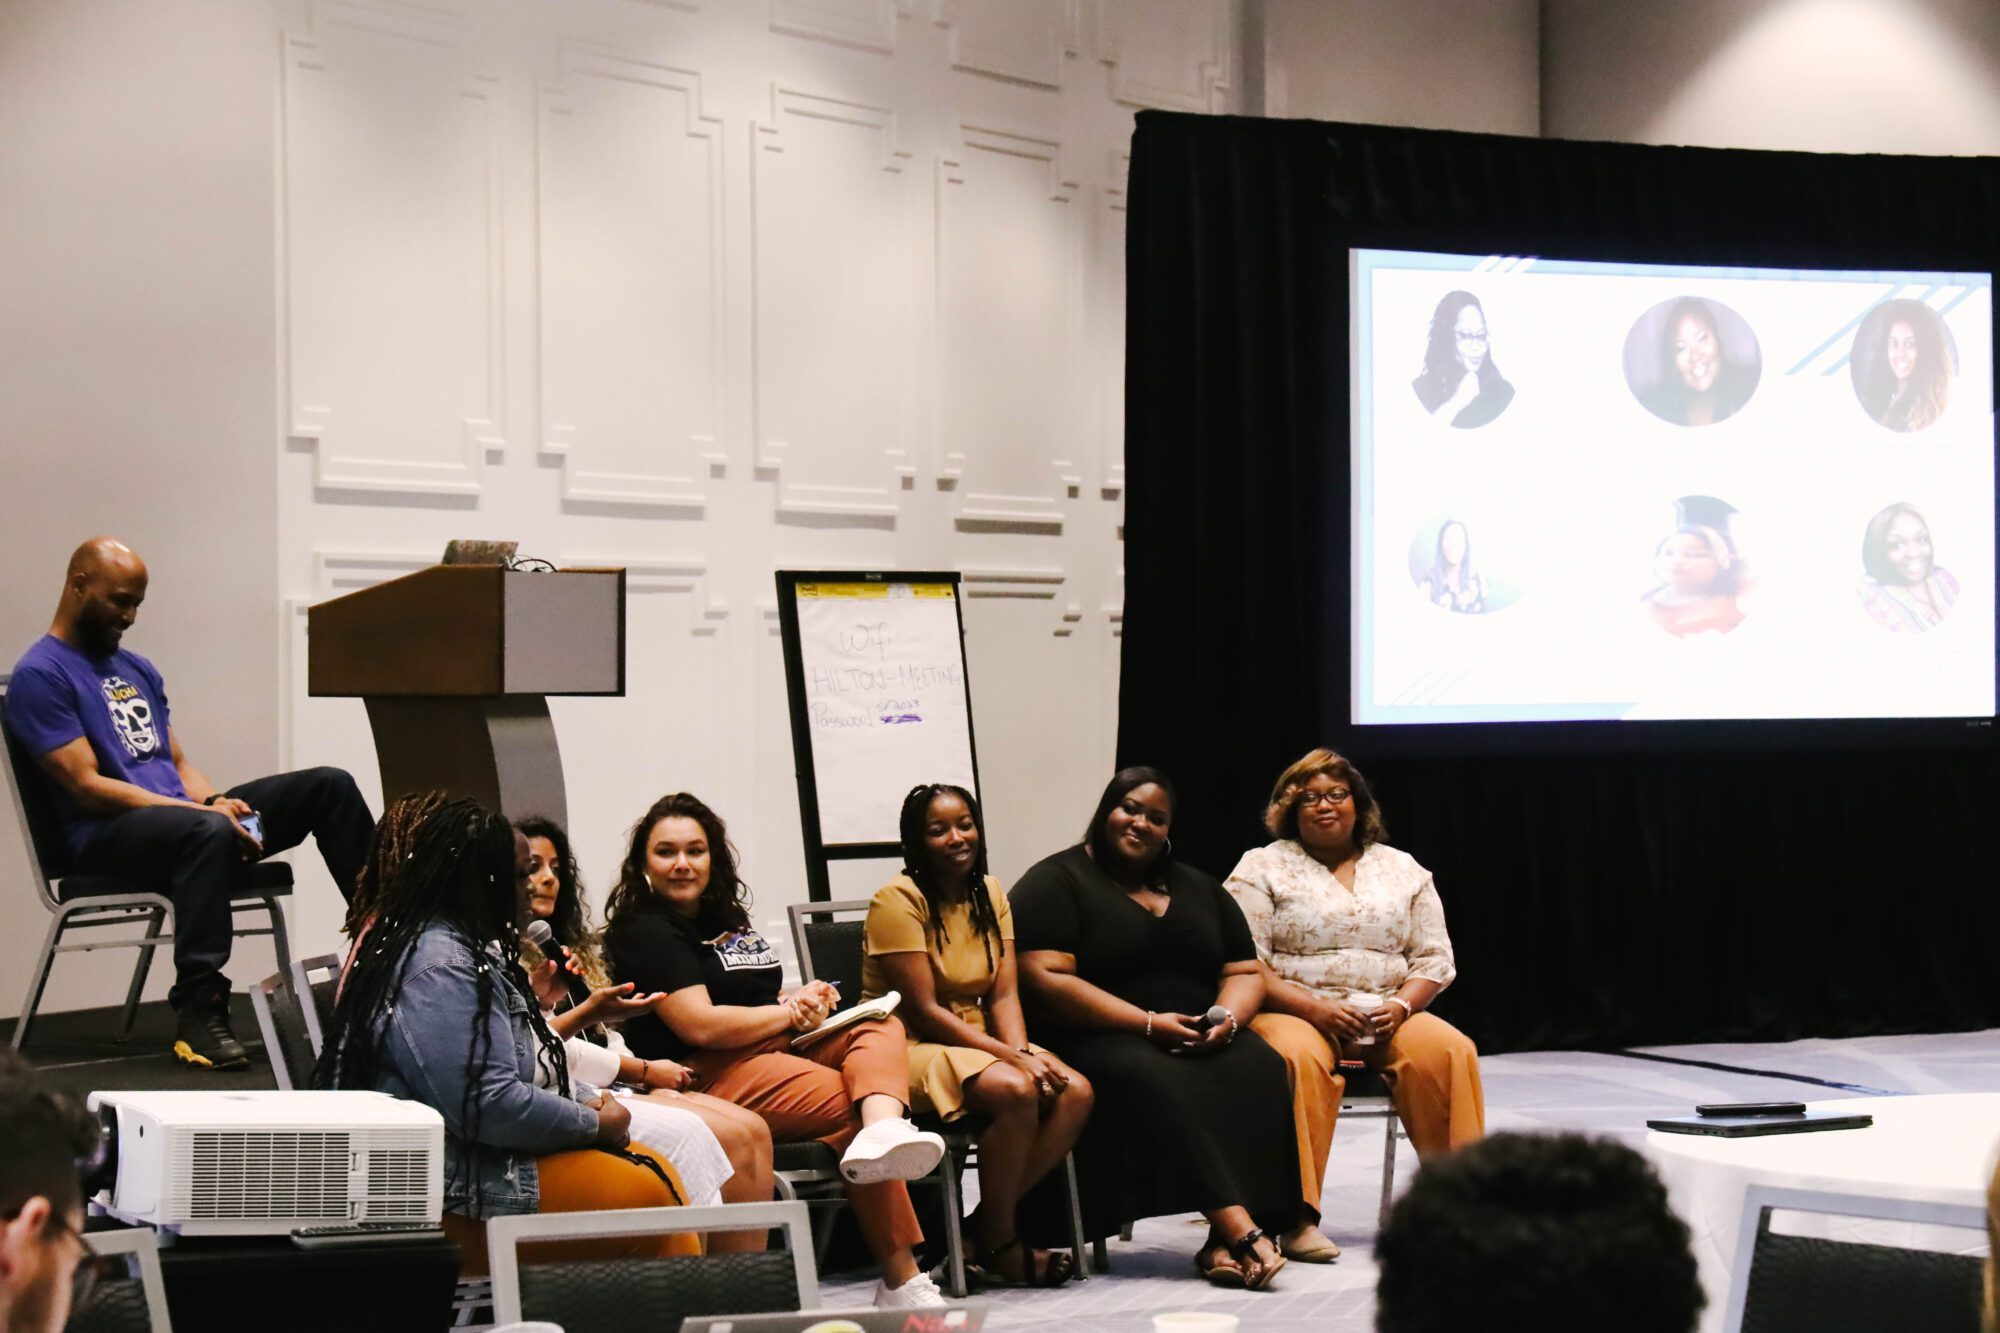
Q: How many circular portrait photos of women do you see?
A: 6